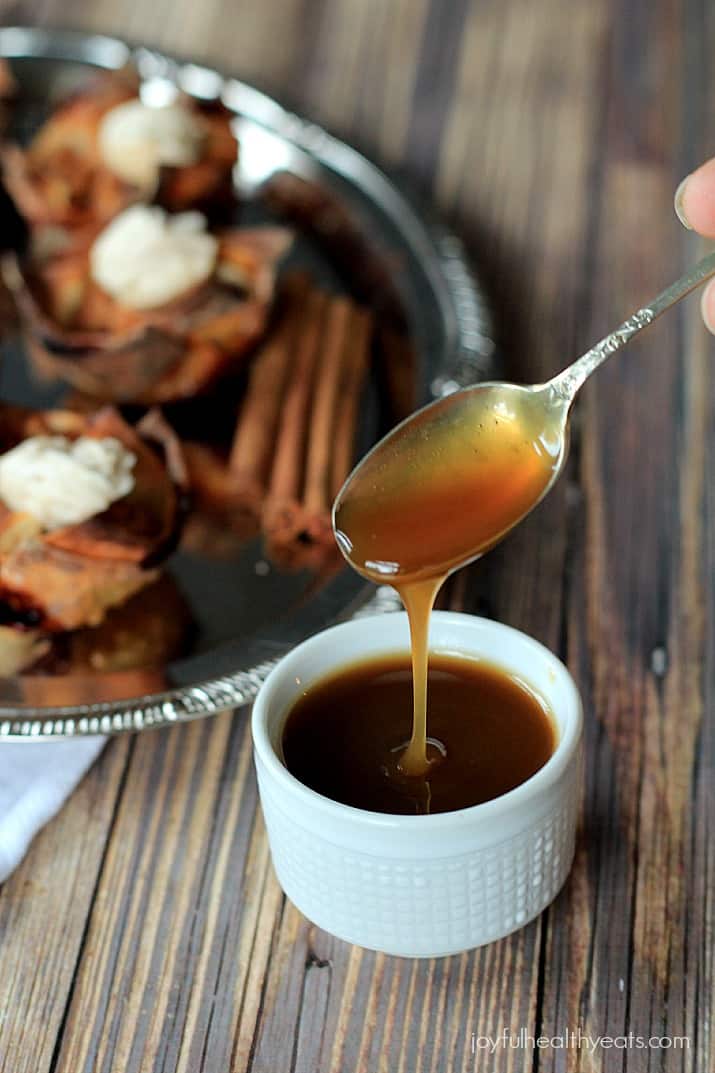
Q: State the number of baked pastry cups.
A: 3